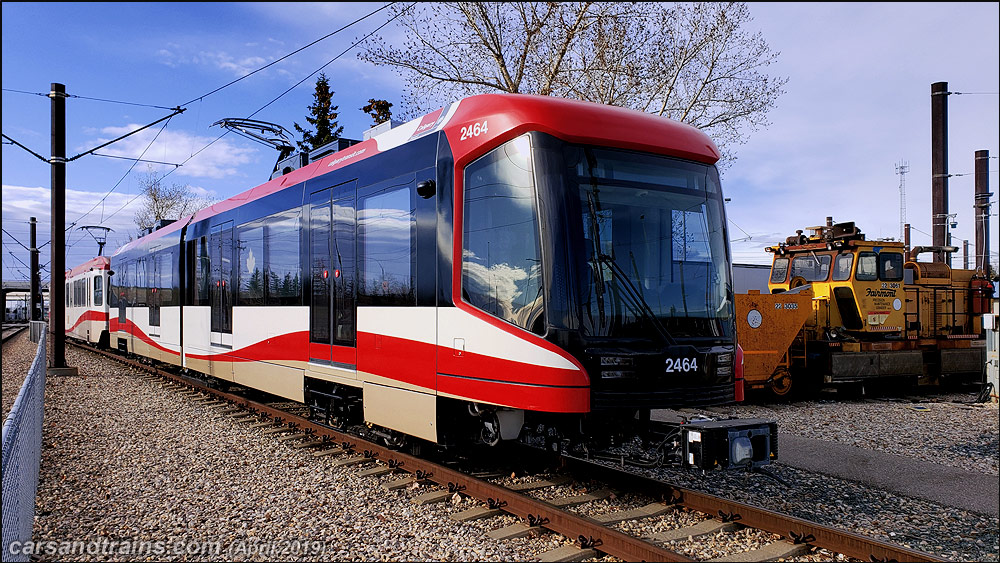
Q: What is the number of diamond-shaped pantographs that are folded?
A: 0